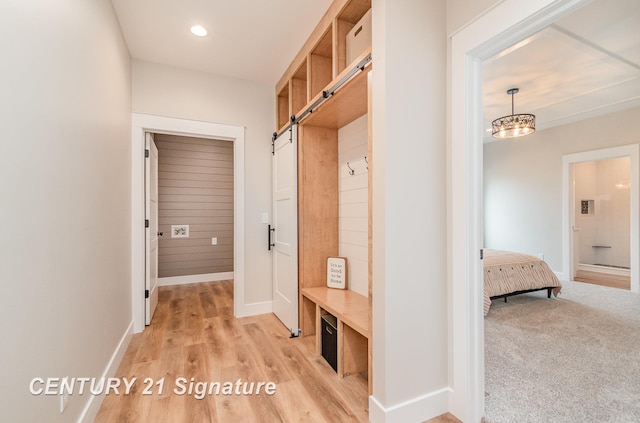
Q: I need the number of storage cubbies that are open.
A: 5